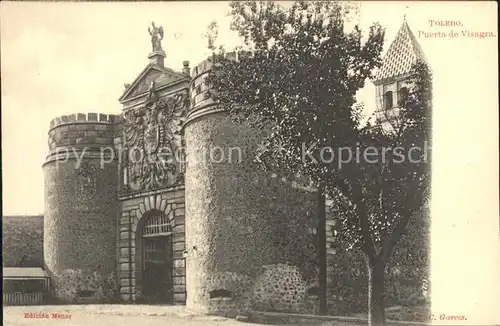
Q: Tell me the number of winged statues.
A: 1